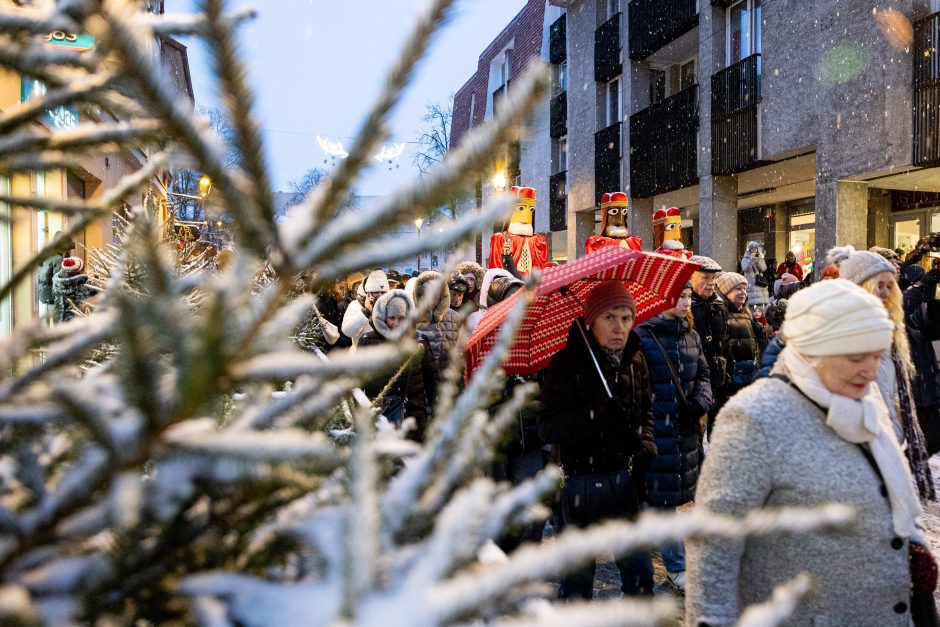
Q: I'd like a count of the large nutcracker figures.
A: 3